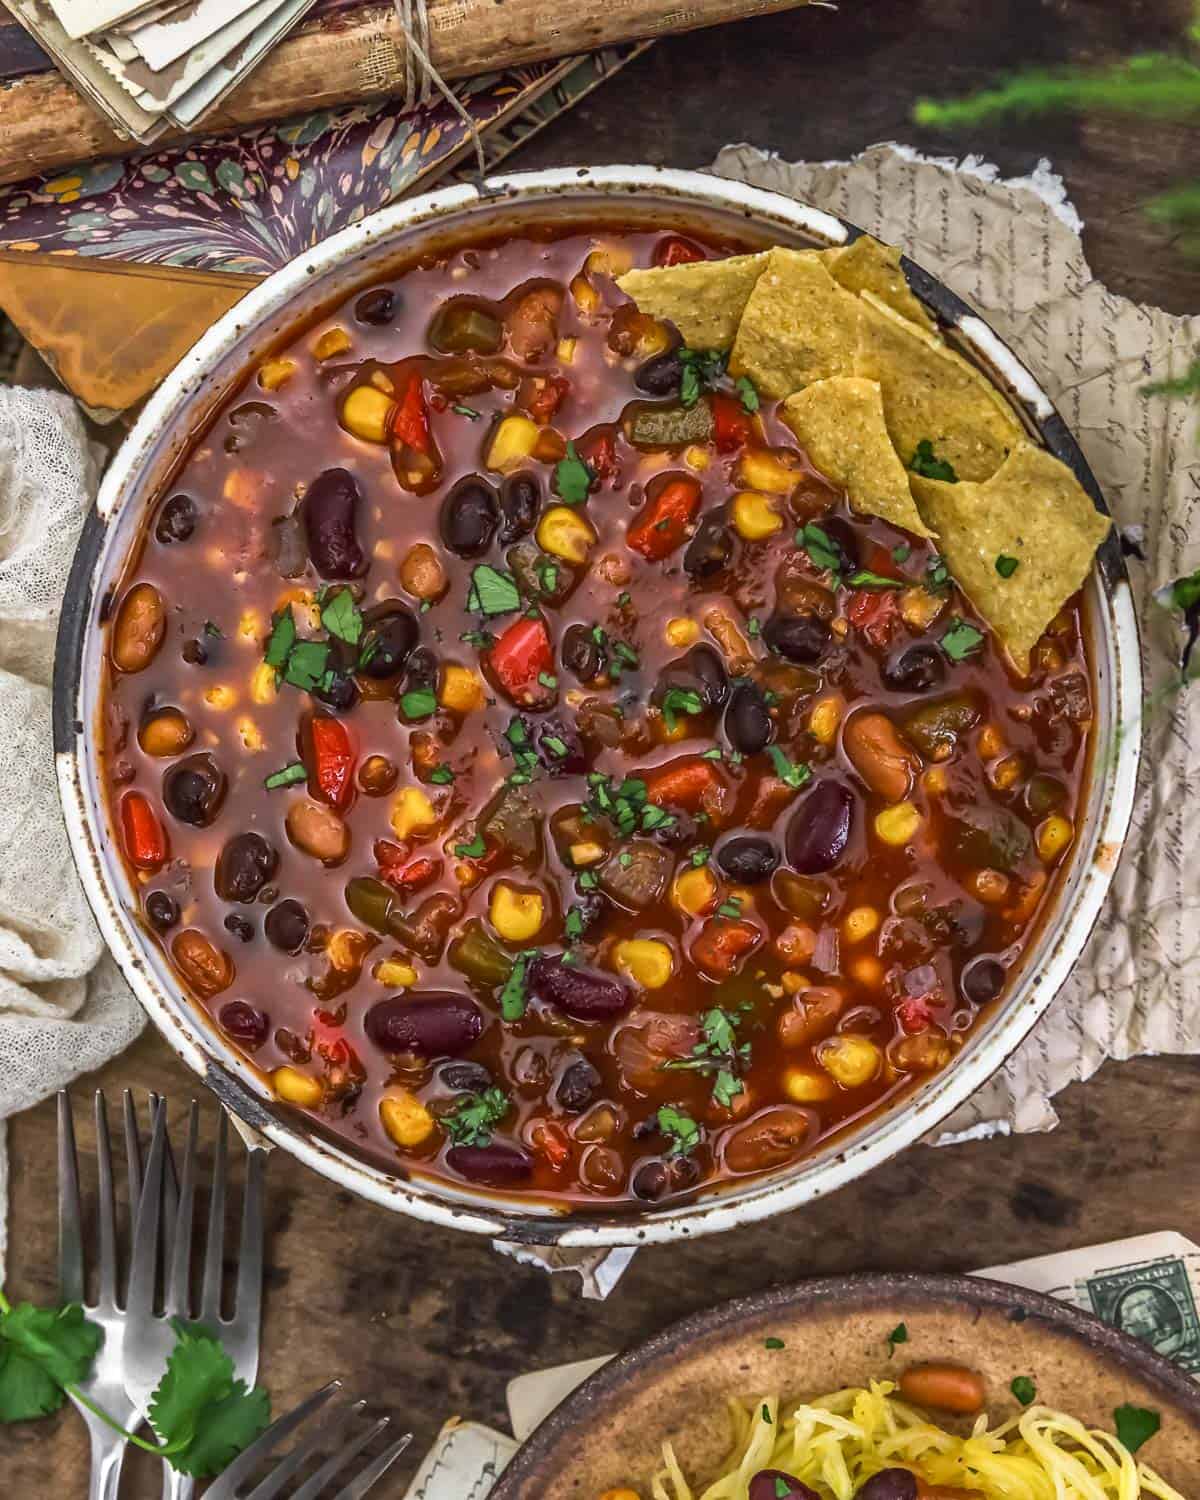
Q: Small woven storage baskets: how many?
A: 0